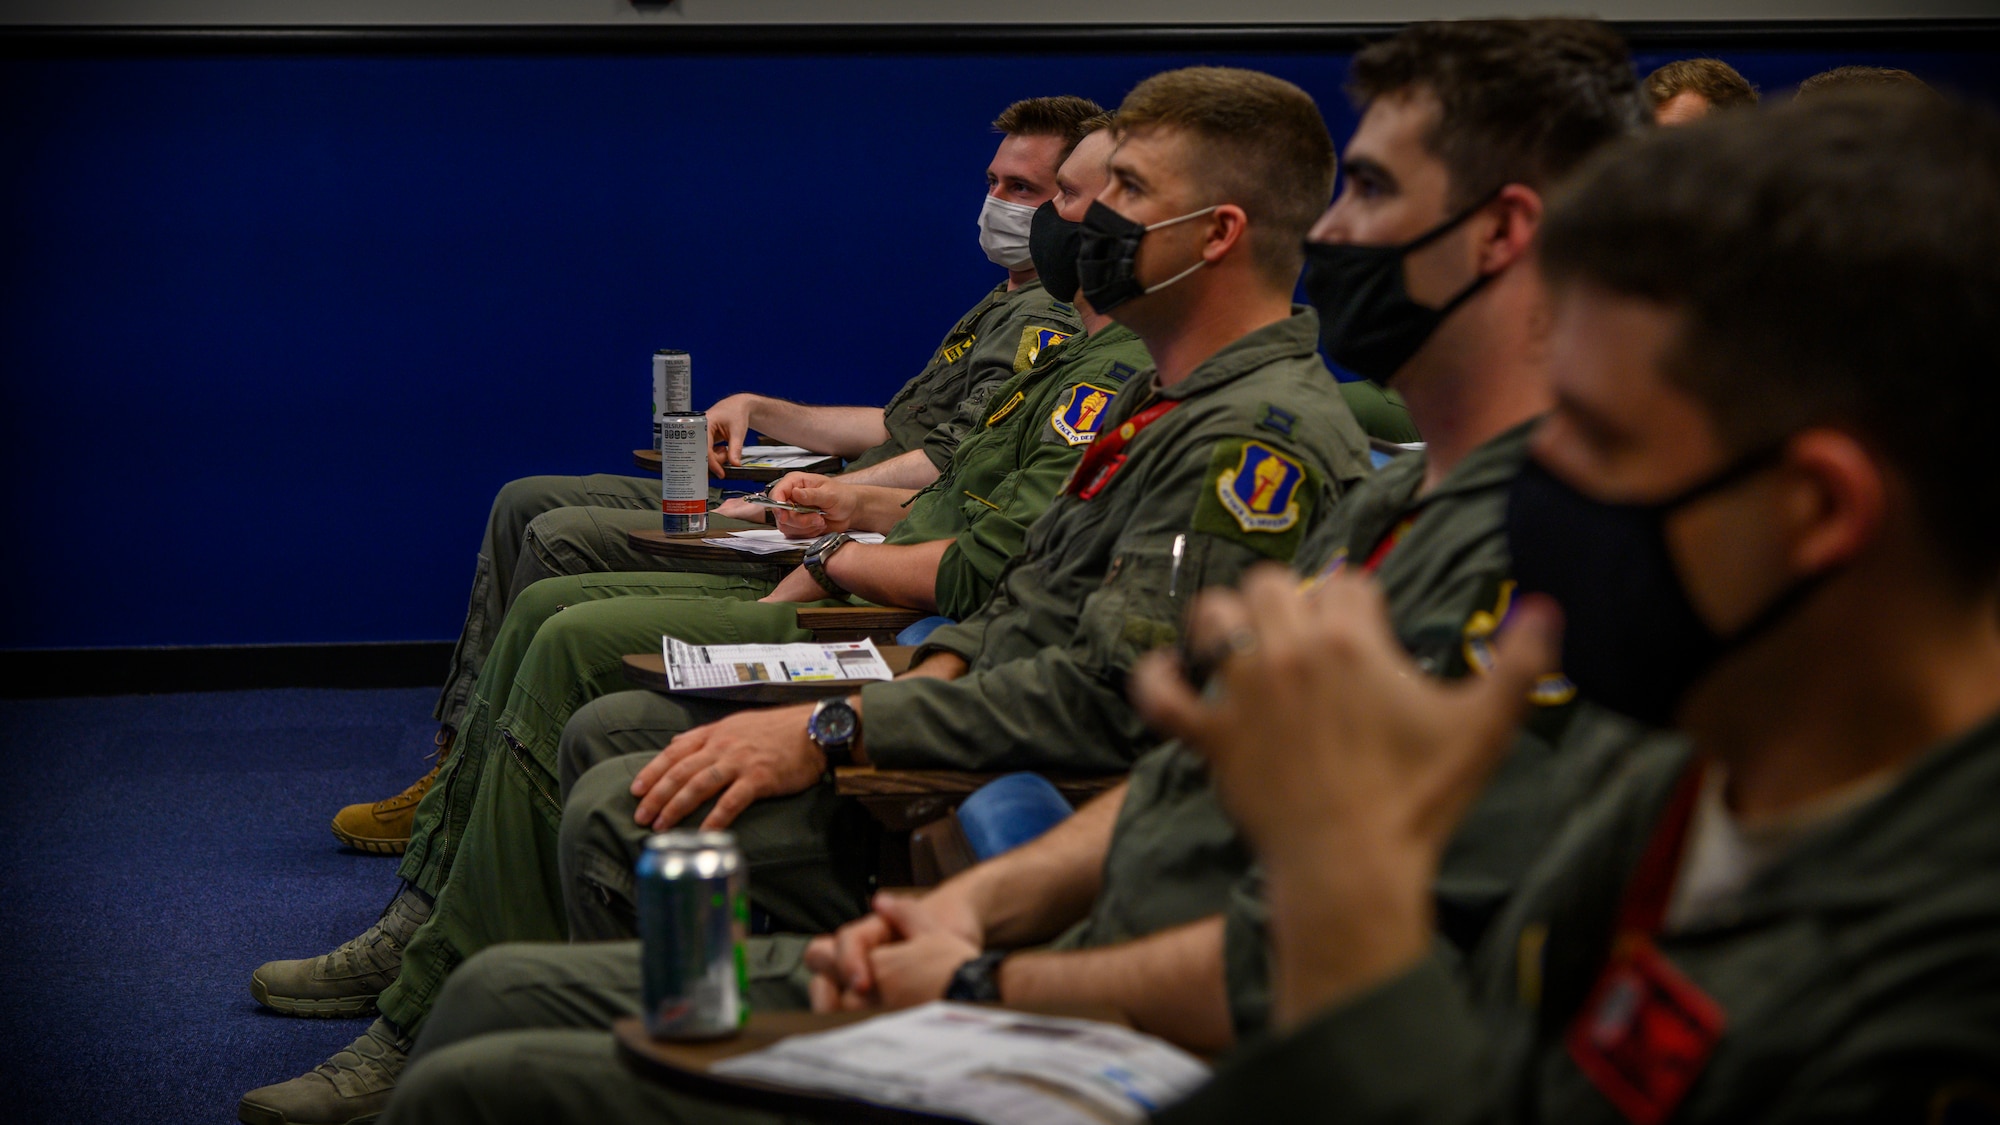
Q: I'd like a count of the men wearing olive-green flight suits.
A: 5